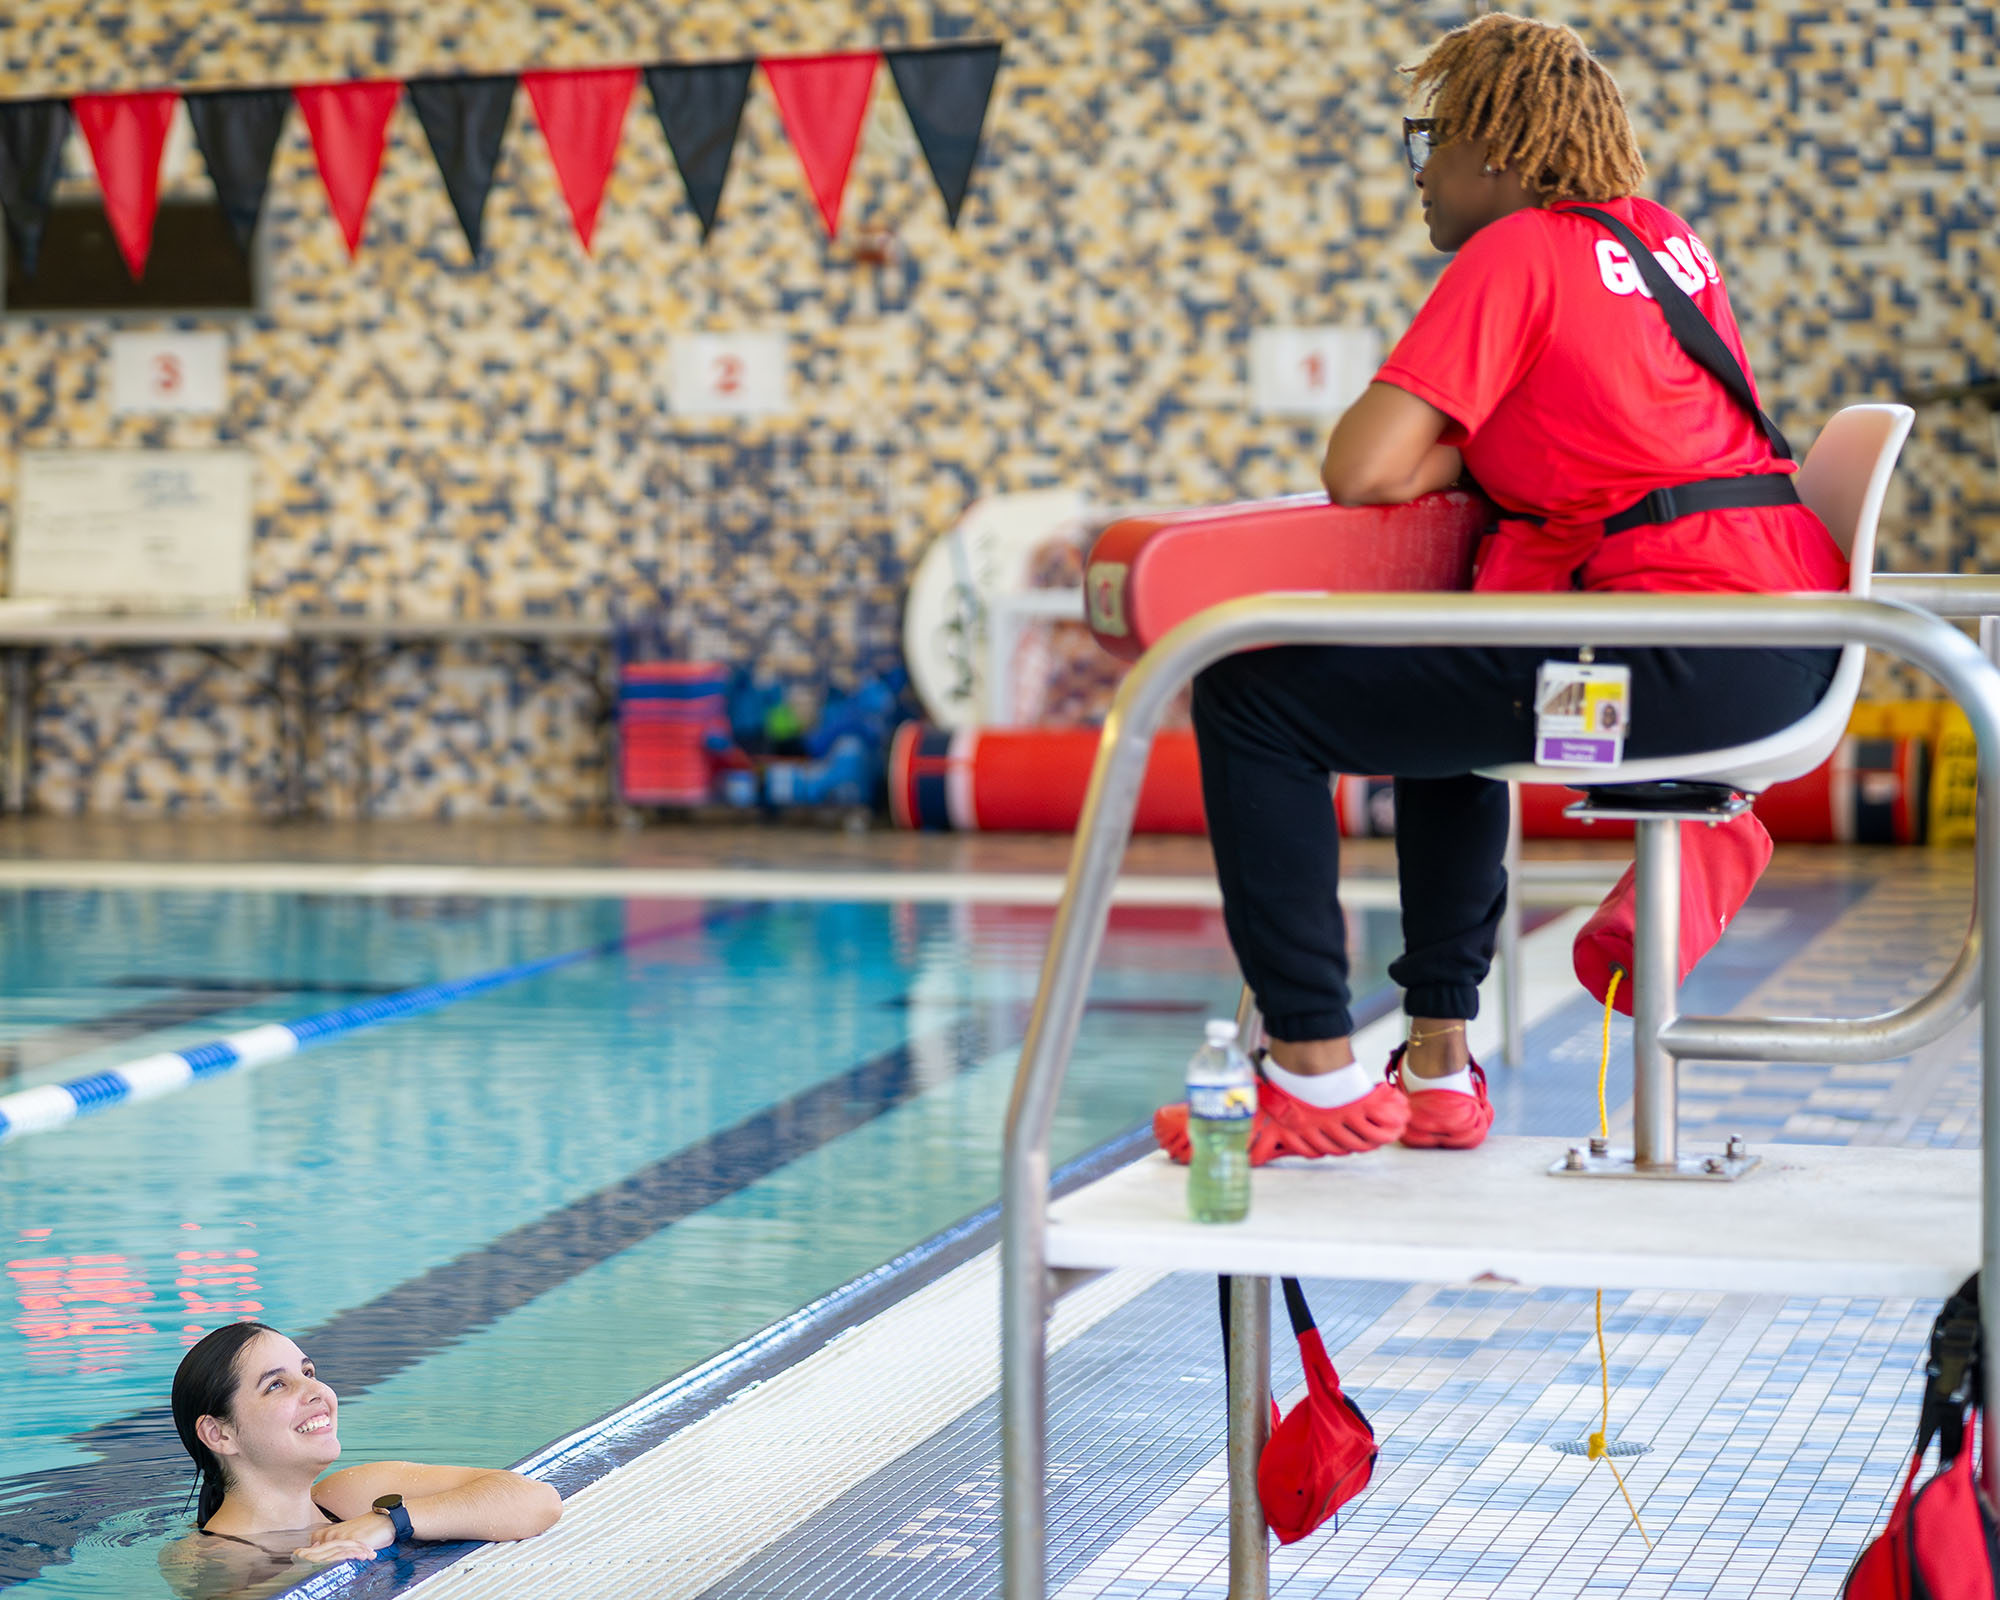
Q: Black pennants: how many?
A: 5